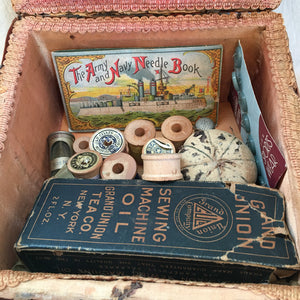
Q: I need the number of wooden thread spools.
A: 8